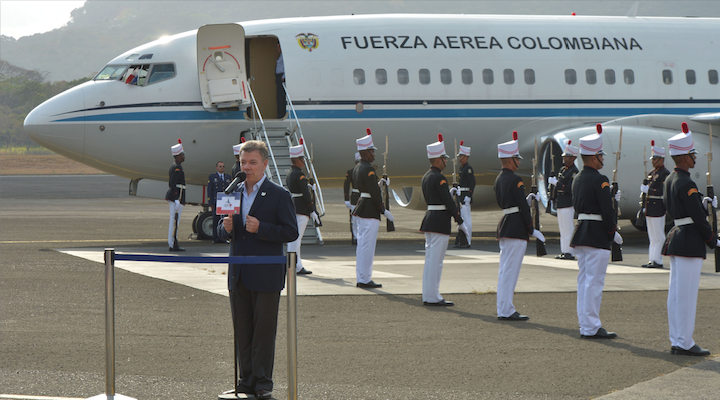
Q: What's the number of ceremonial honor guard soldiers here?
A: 12